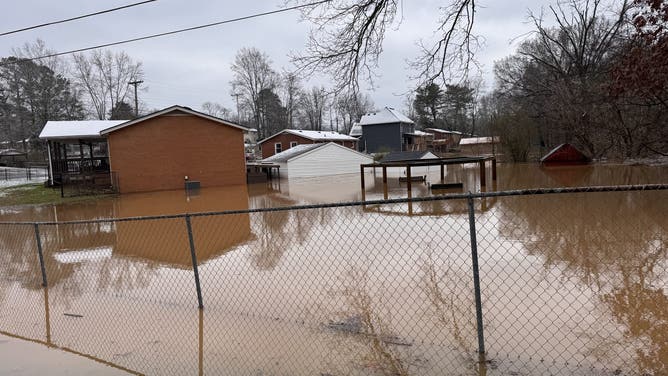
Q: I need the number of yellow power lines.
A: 0